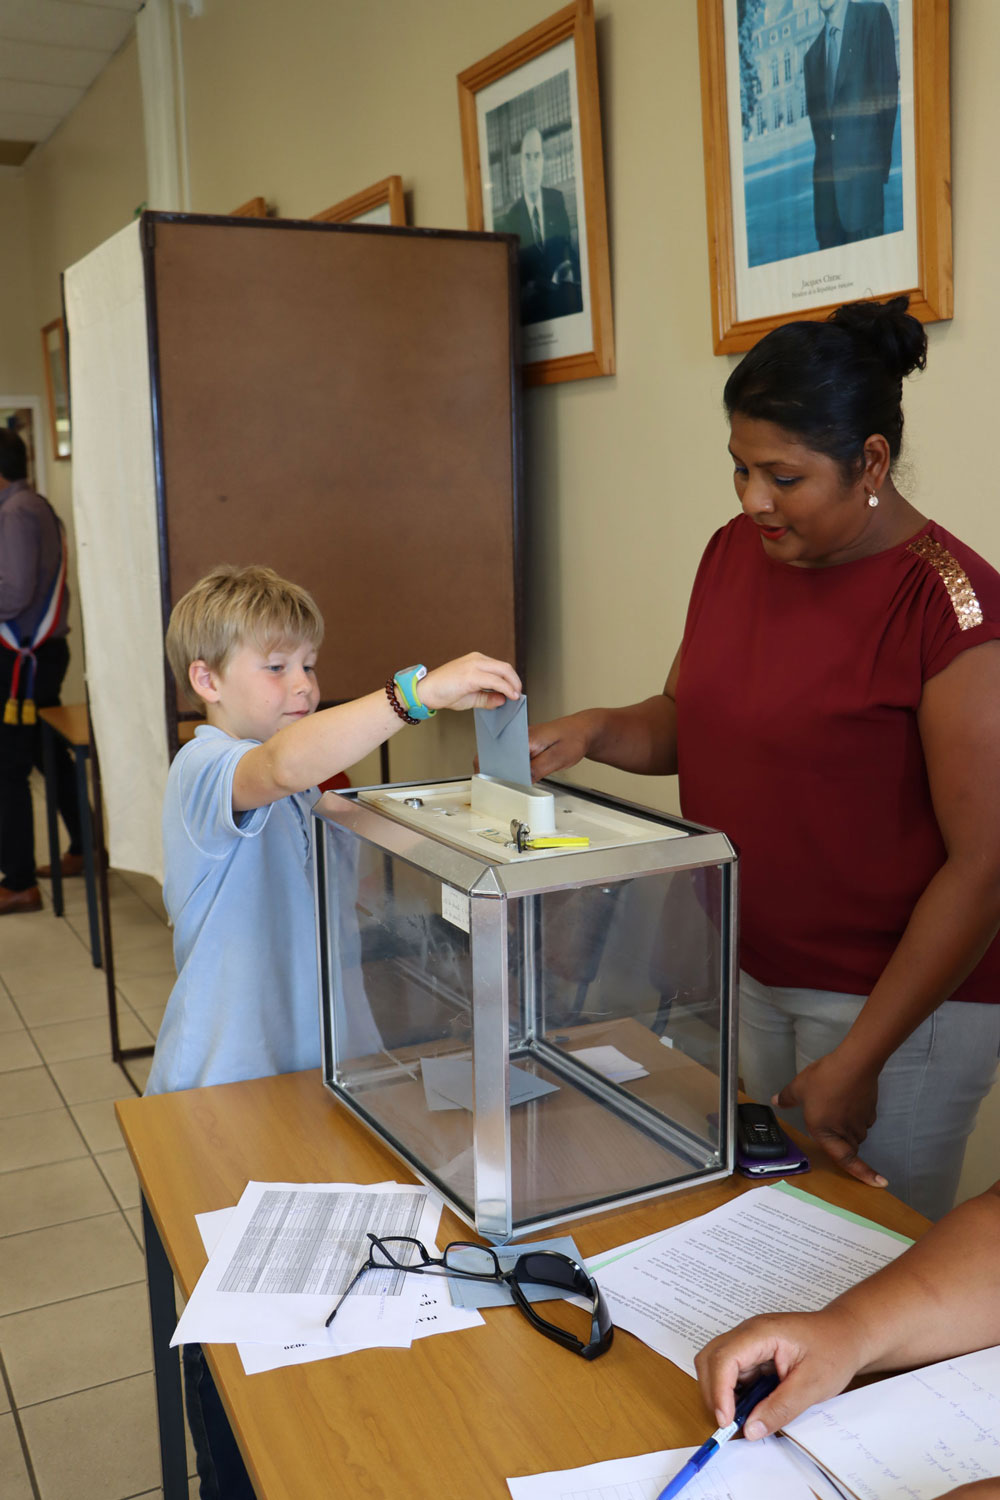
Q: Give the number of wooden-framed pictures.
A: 5